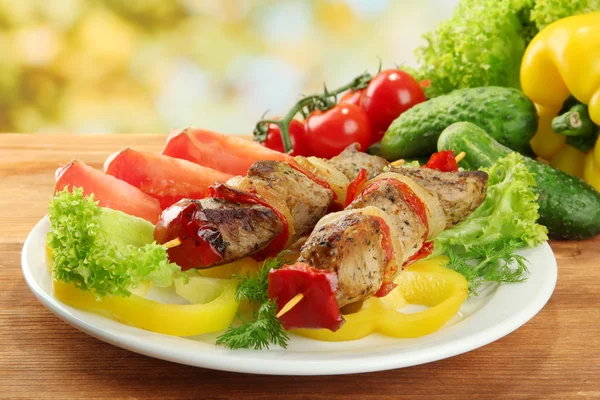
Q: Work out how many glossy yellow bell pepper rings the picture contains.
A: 2